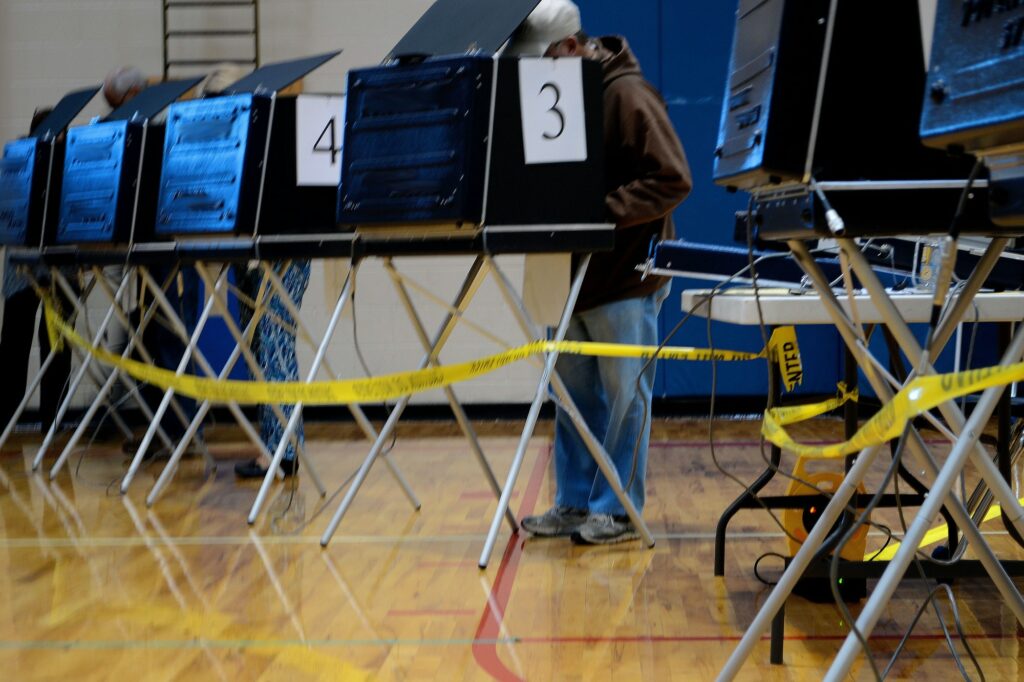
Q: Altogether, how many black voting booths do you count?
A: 6